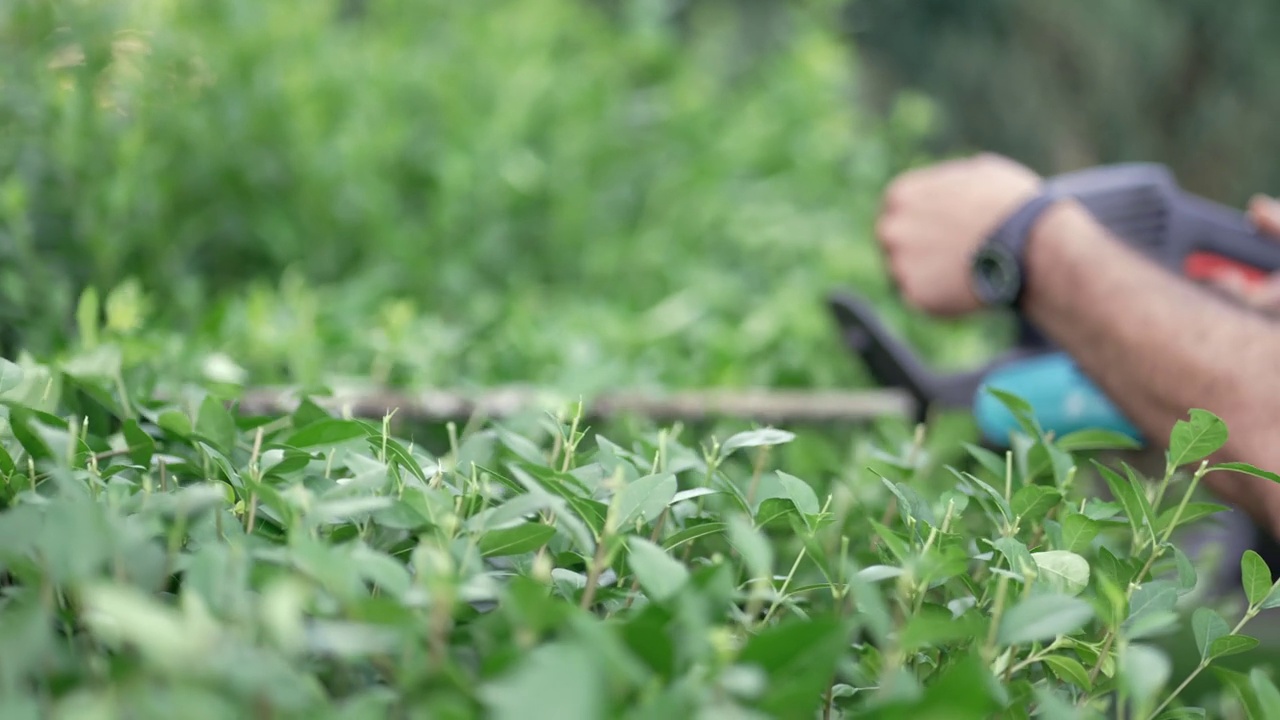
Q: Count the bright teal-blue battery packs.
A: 1